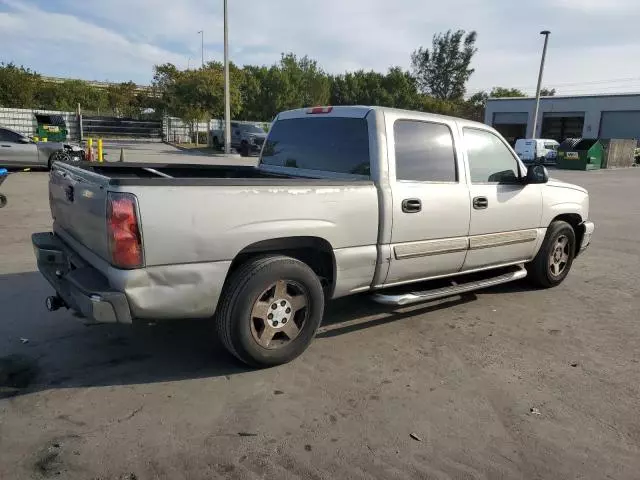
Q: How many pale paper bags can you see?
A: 0